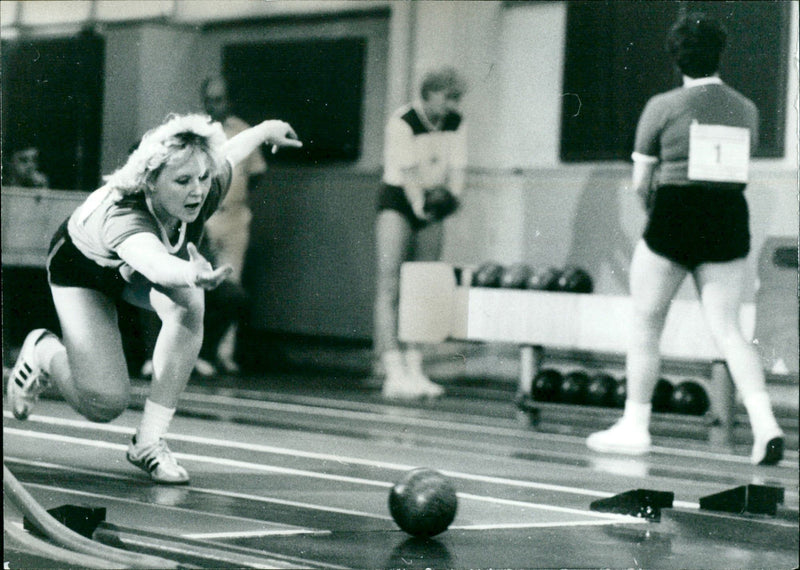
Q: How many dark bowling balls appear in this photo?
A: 12